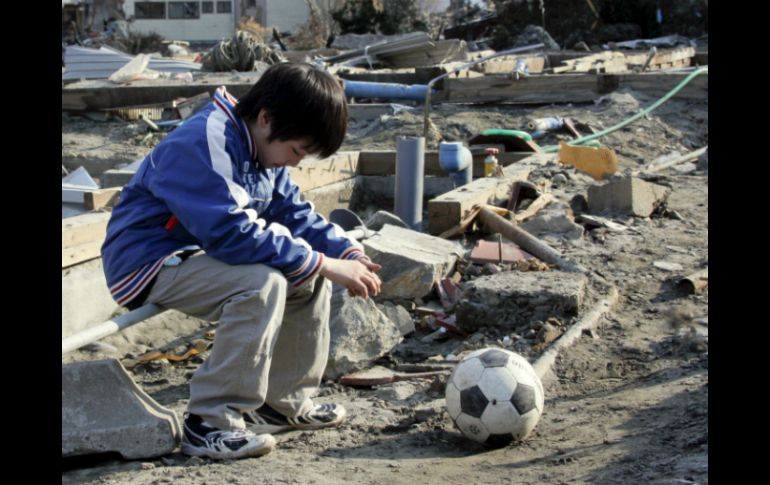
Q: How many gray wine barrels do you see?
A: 0